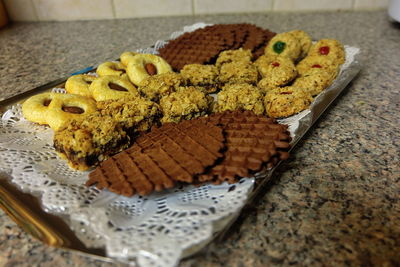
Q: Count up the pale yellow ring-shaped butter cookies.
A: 7